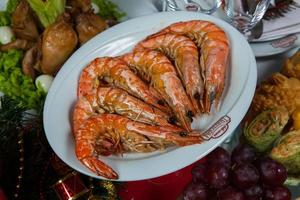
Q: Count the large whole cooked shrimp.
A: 6